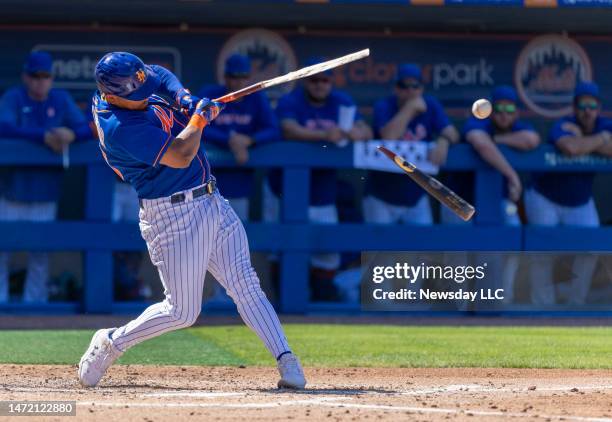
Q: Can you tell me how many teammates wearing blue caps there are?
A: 6